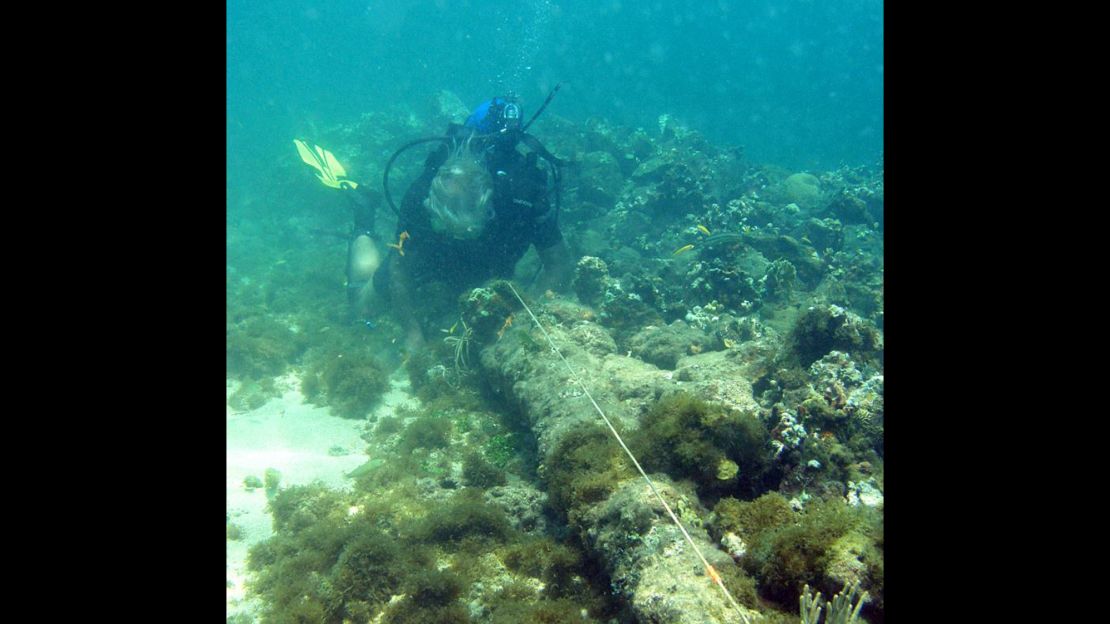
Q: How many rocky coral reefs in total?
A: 1